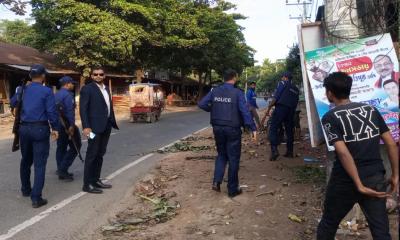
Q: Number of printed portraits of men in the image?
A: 2